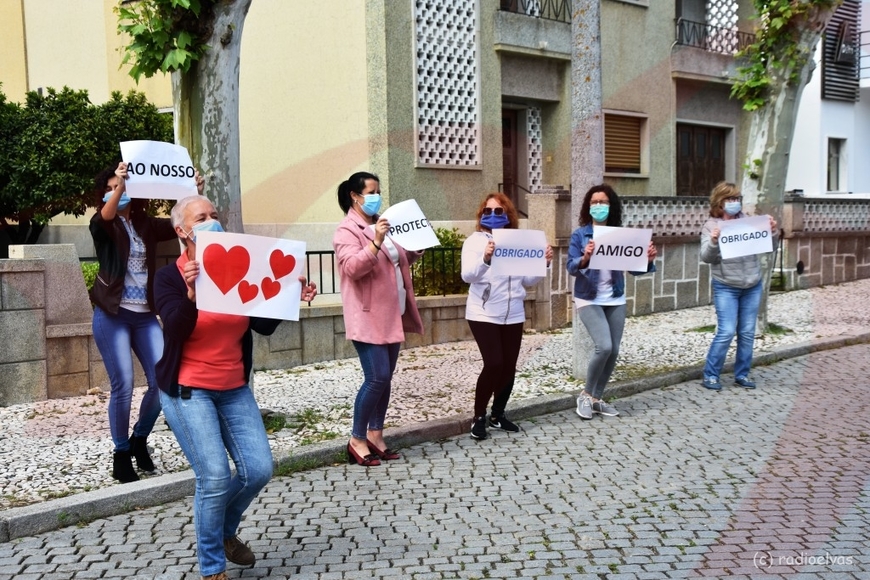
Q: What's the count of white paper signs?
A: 6